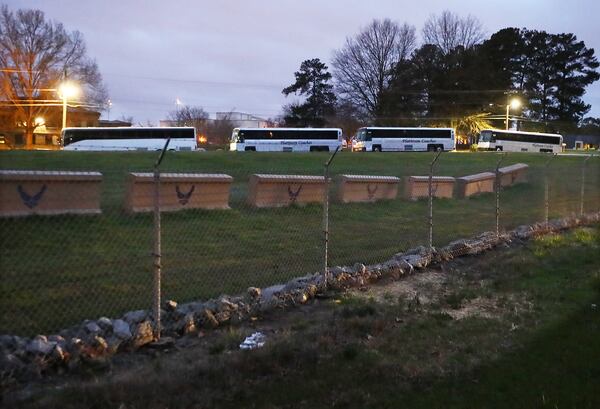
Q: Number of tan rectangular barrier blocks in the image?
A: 7